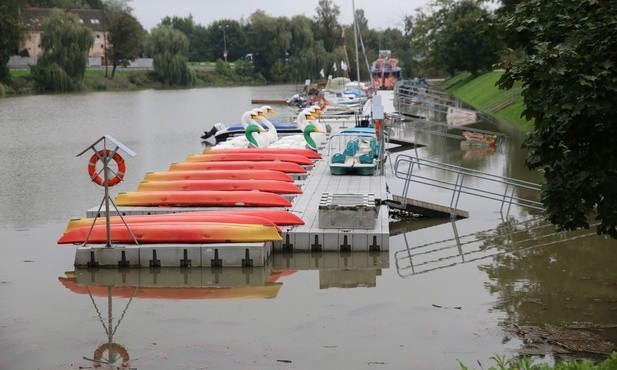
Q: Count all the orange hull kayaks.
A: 9